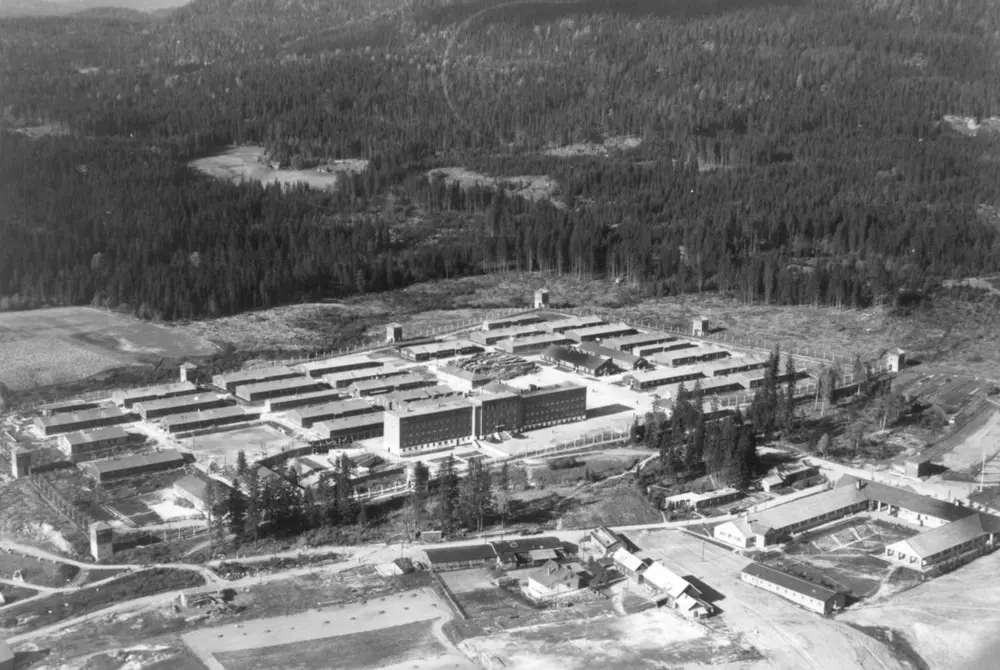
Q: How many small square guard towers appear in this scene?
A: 7